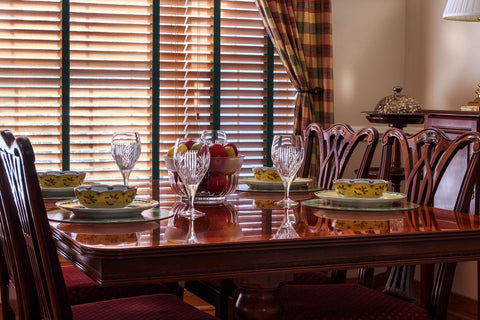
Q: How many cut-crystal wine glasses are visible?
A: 4